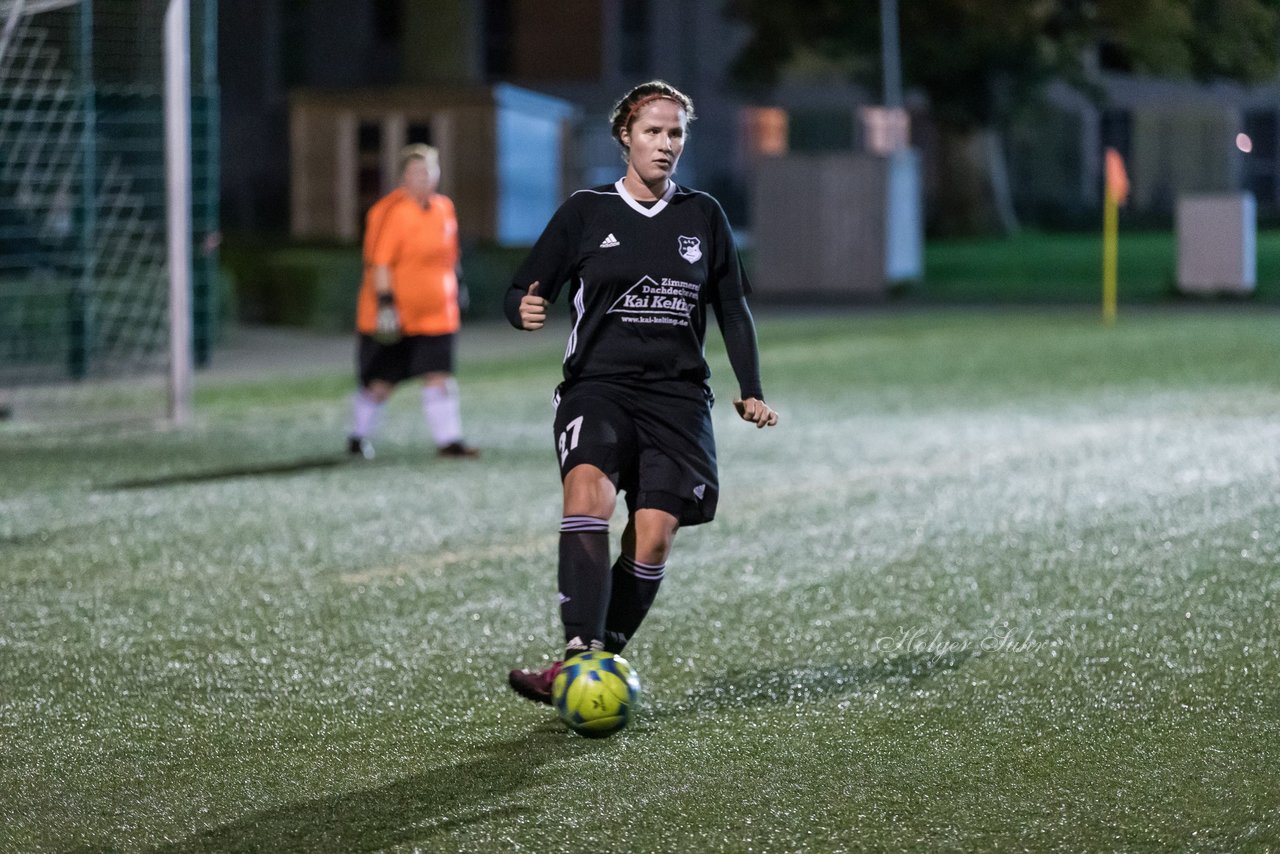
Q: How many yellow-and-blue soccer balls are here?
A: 1